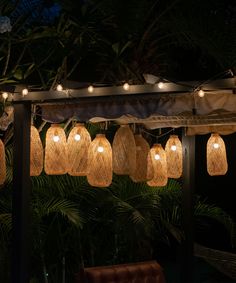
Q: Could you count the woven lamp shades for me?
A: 10